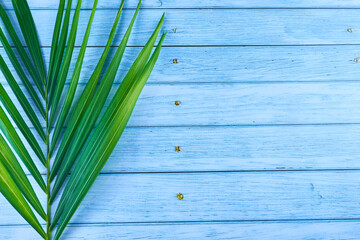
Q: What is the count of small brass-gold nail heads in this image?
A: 7